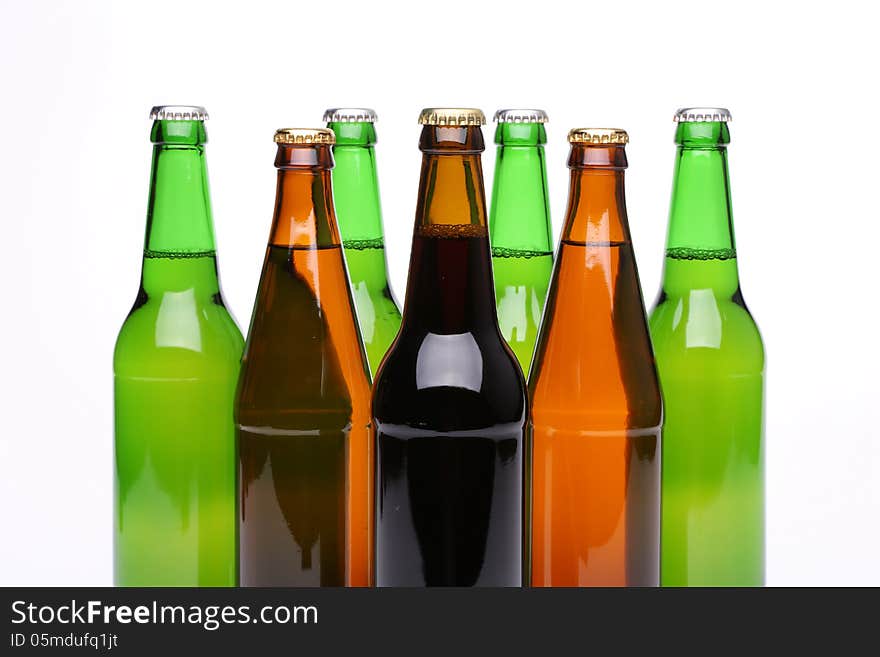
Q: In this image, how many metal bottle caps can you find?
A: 7